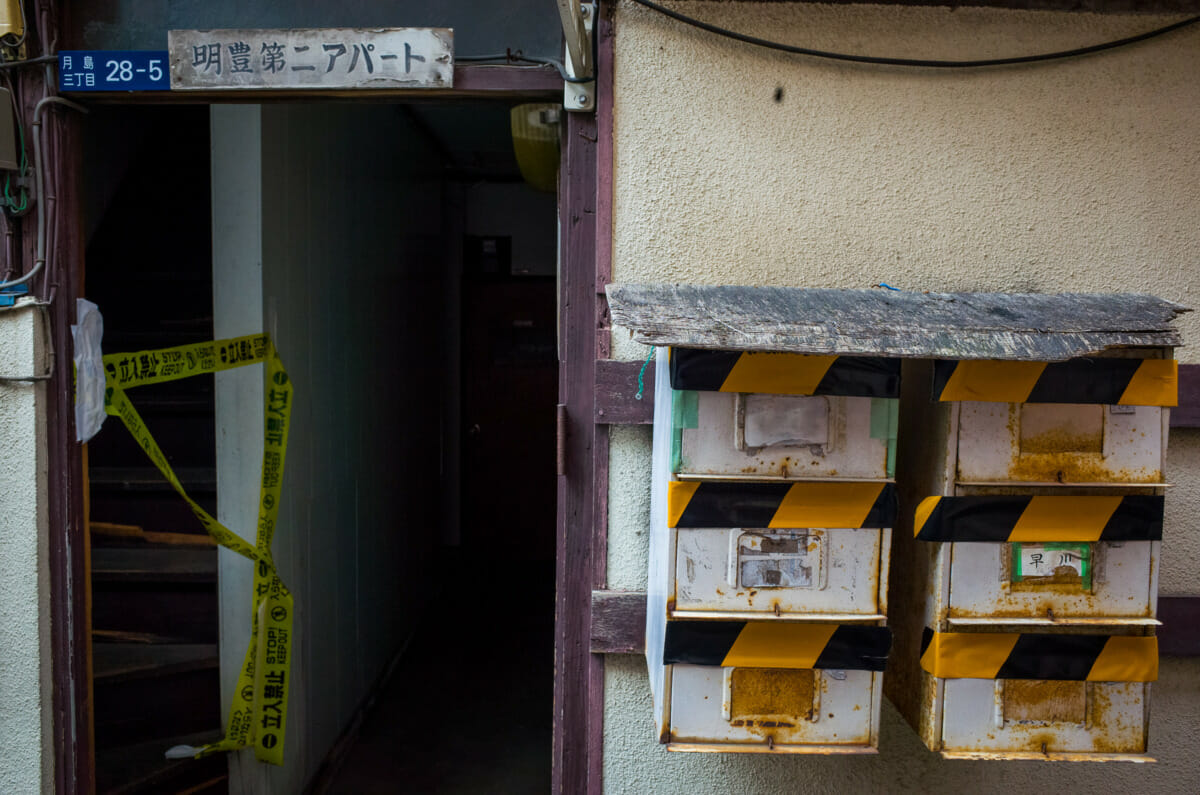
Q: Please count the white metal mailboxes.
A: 6